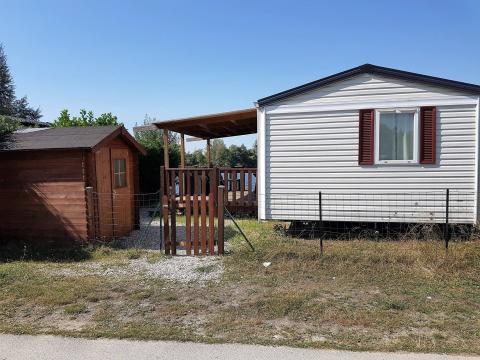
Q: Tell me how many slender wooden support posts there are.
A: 3